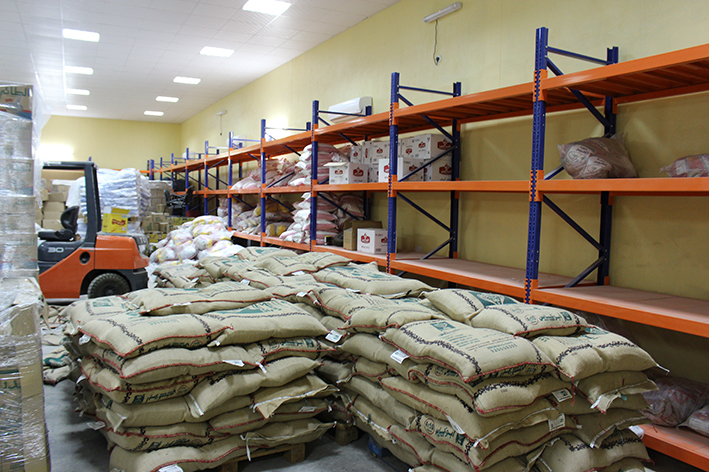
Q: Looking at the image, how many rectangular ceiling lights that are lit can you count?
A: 9